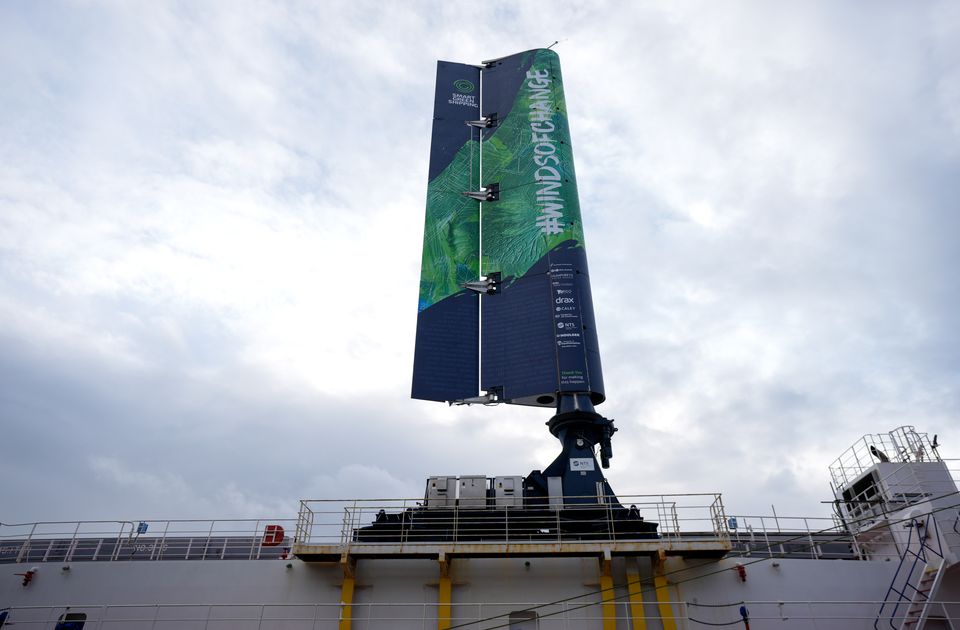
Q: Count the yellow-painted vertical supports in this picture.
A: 5